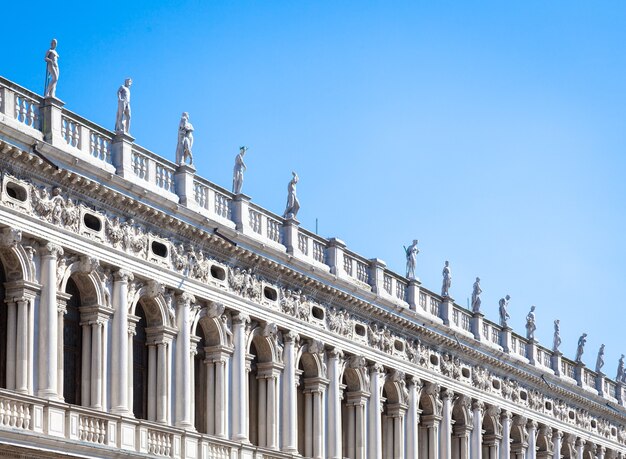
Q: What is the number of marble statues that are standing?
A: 14